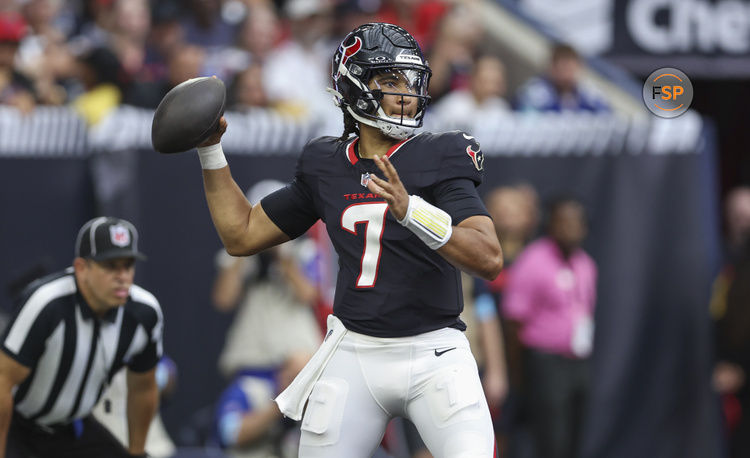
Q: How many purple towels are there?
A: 0